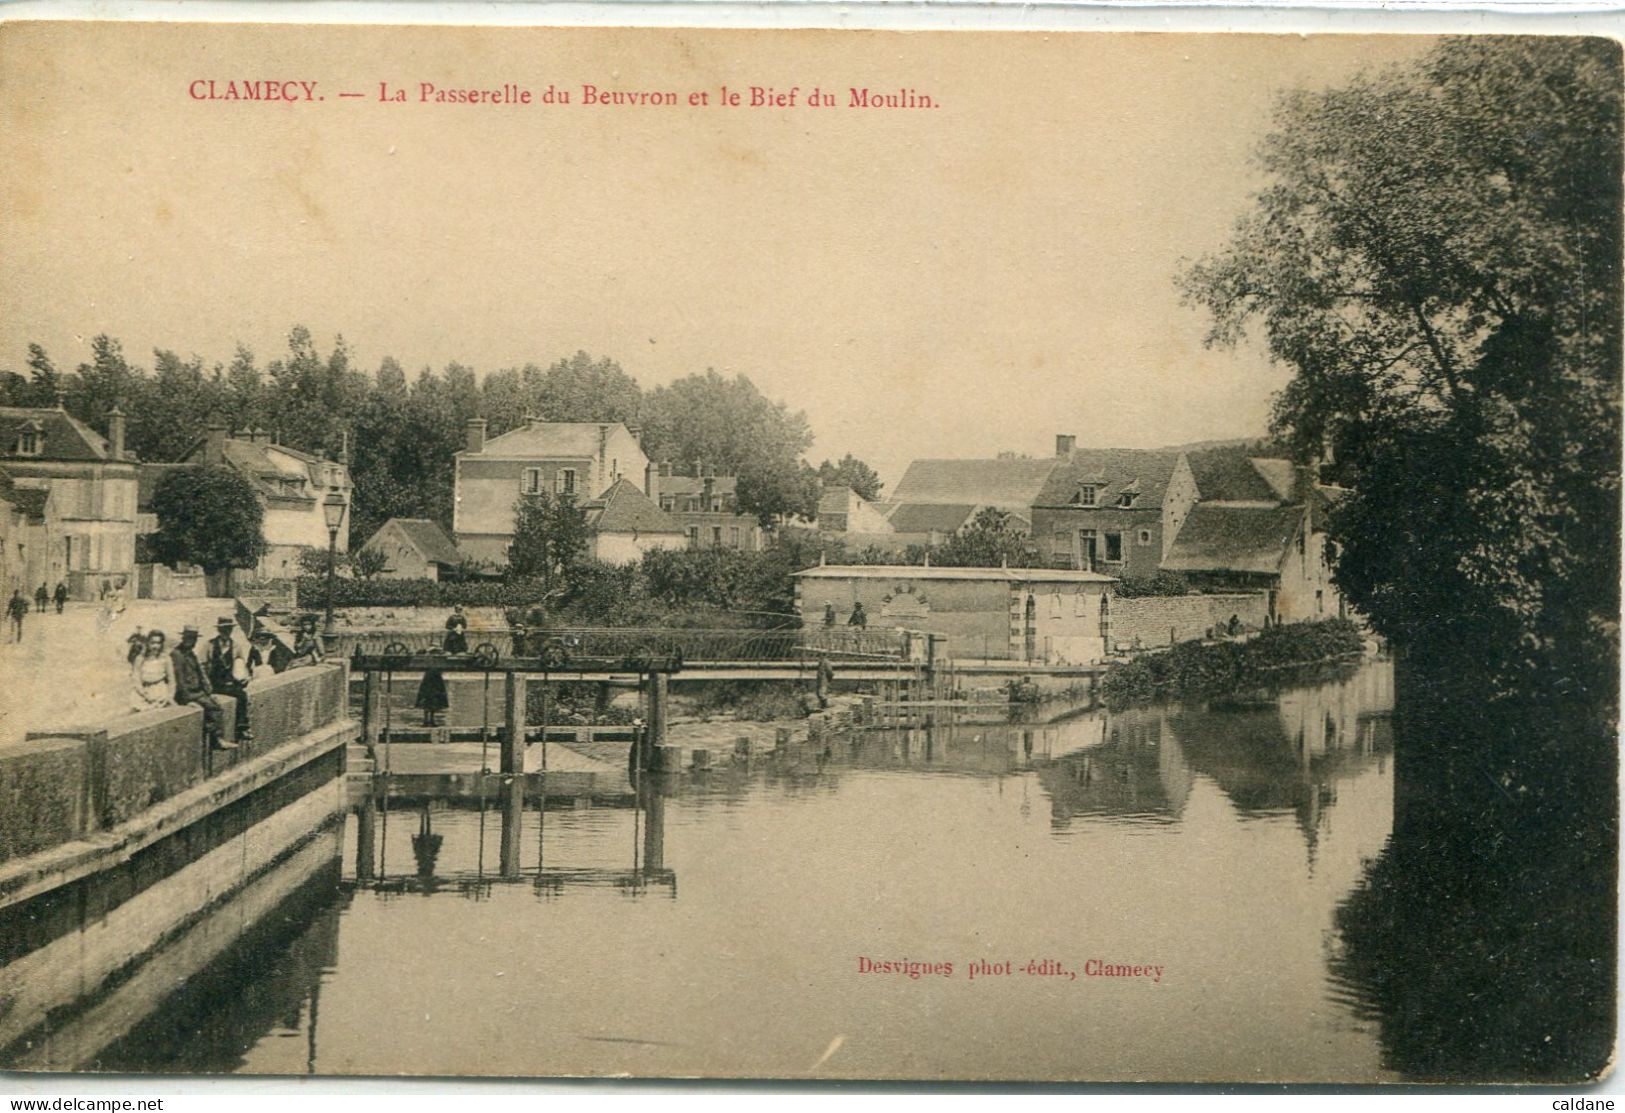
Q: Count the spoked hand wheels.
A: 4